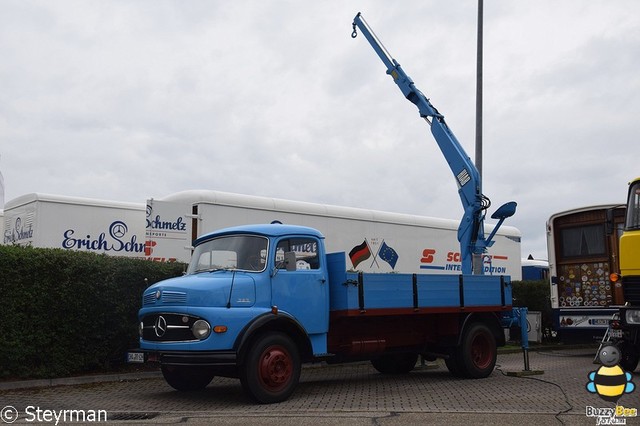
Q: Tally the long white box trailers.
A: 2